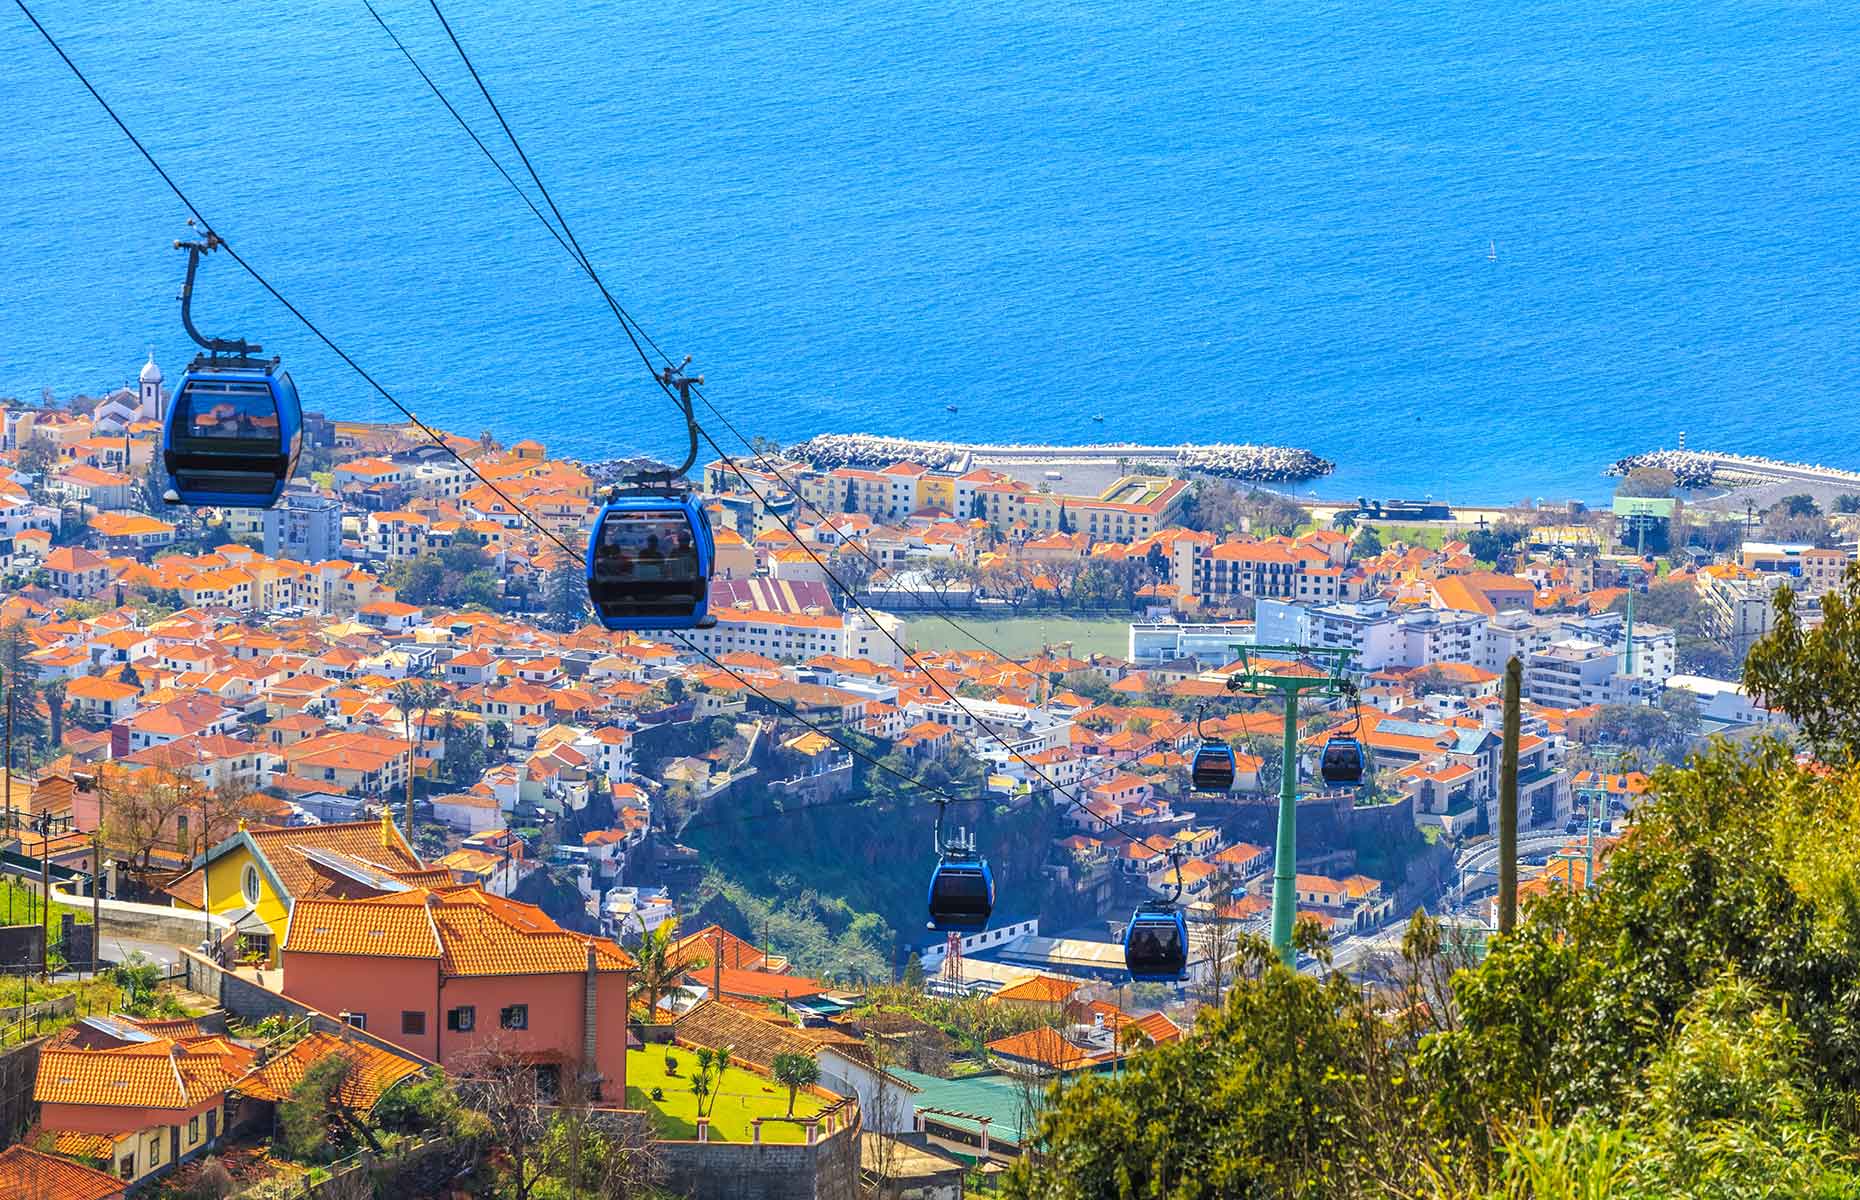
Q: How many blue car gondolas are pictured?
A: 6